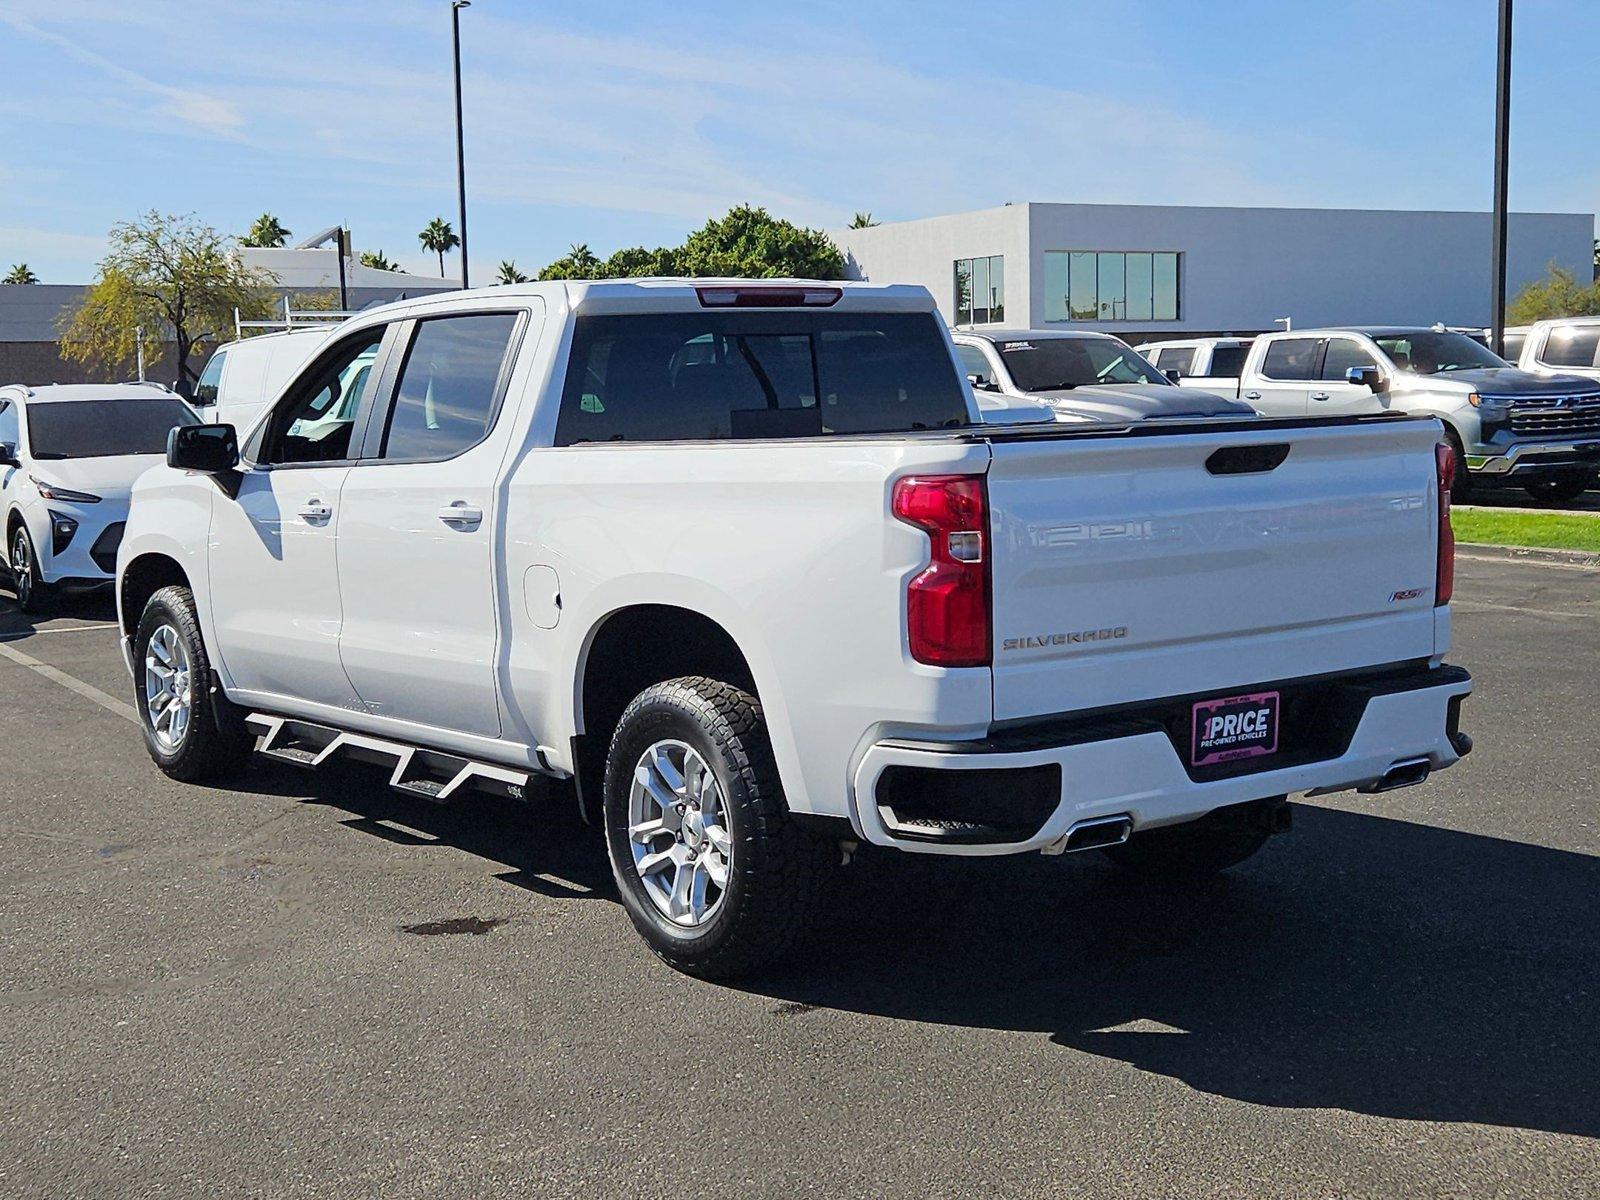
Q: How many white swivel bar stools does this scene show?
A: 0